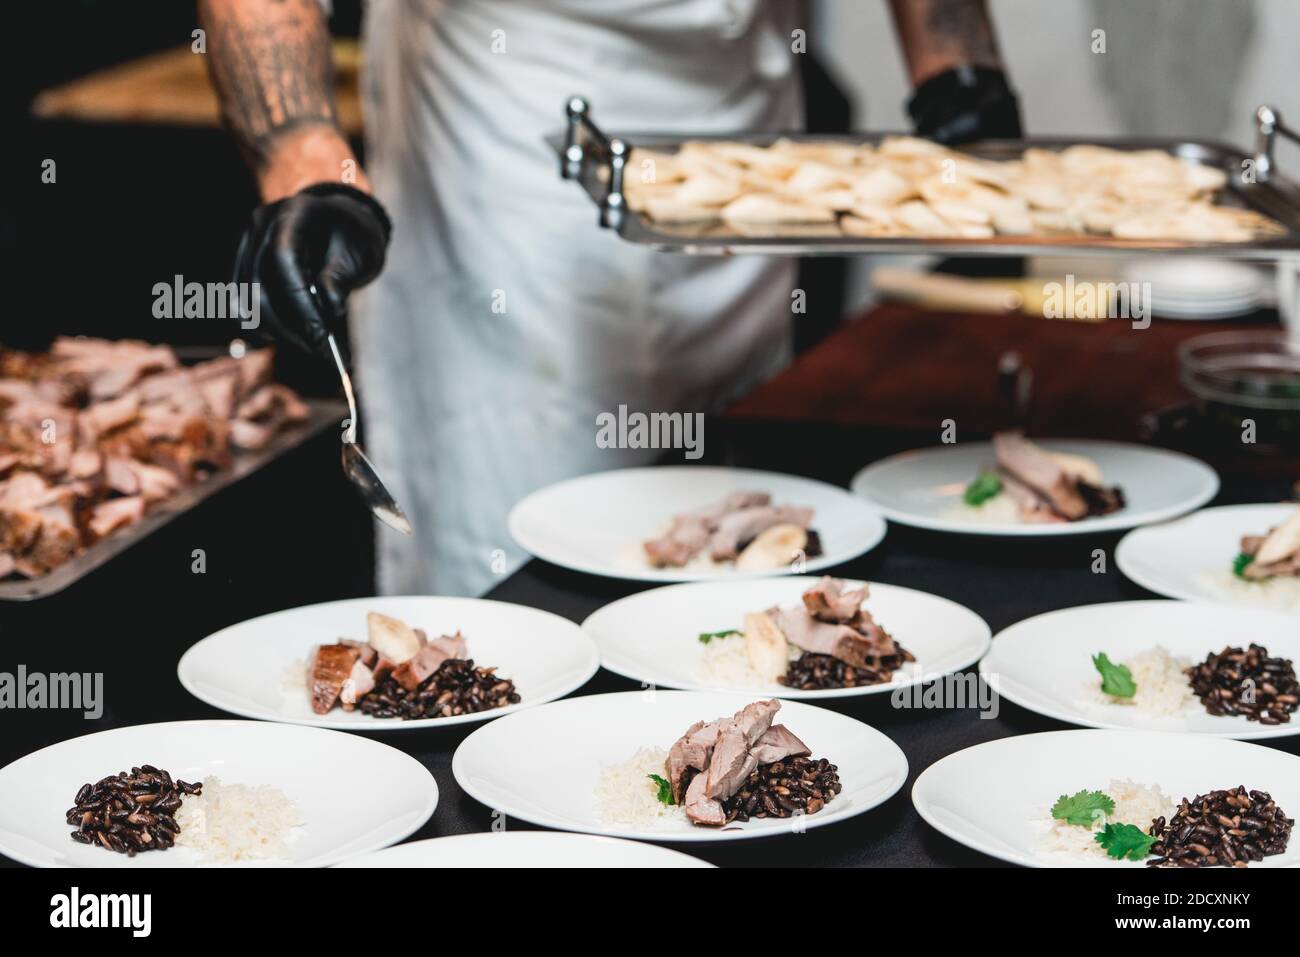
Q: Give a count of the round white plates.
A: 10